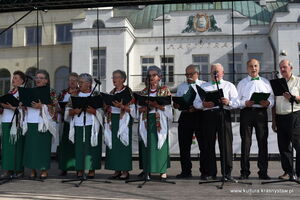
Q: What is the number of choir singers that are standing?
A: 10